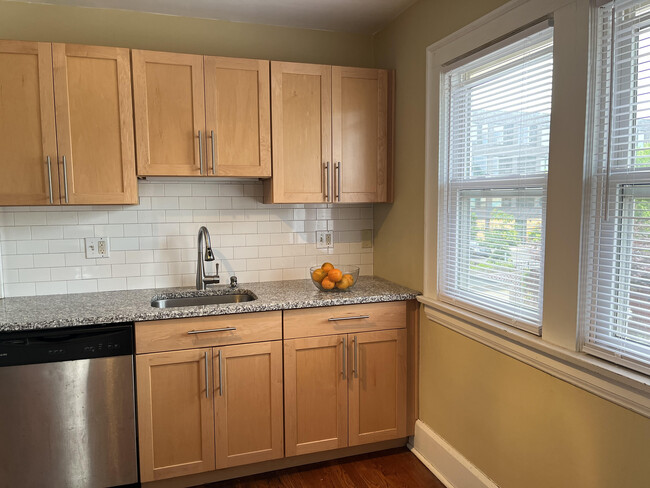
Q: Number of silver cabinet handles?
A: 12